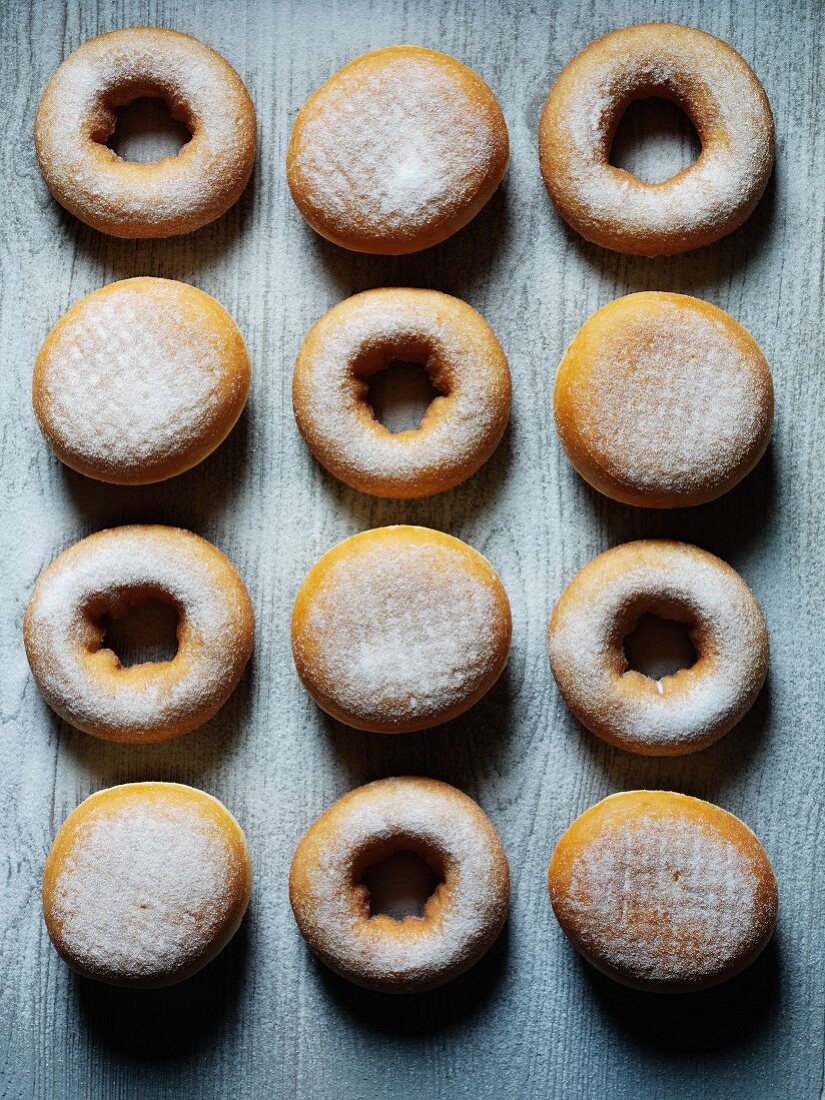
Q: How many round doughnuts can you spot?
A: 12